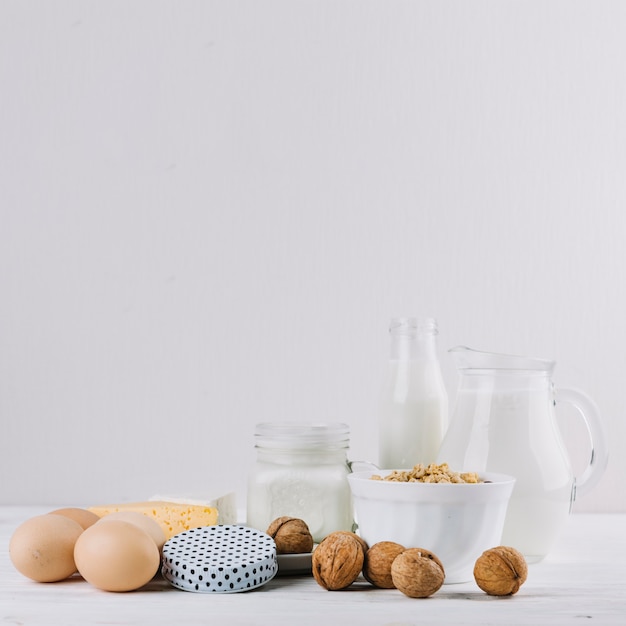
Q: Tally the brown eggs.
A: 4